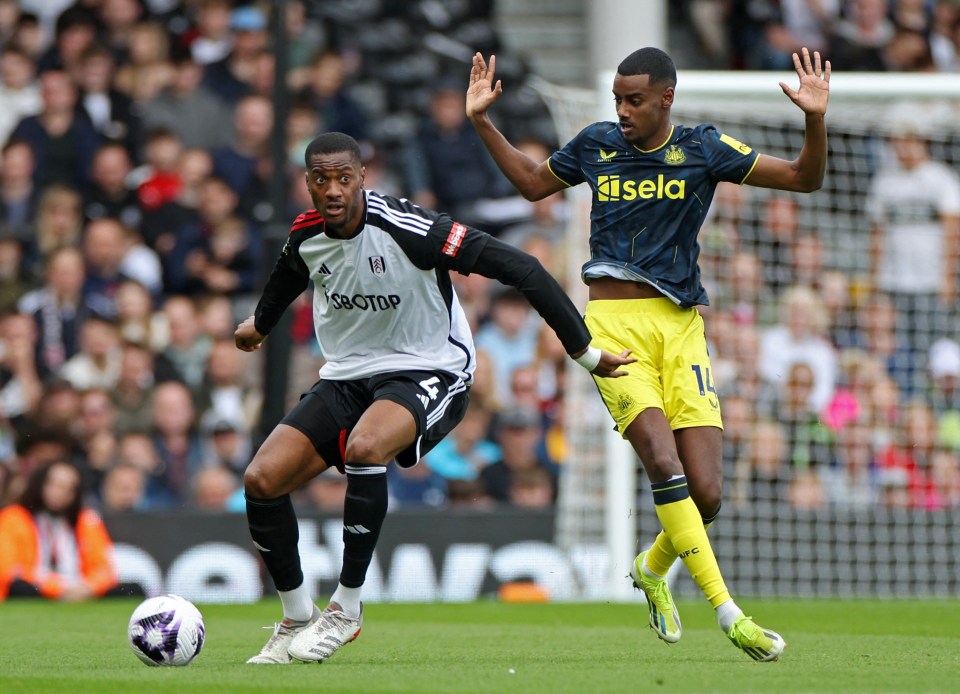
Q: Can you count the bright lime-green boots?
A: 2